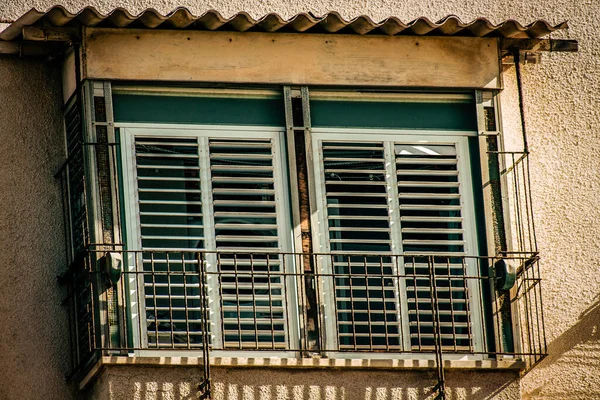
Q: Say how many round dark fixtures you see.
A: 2